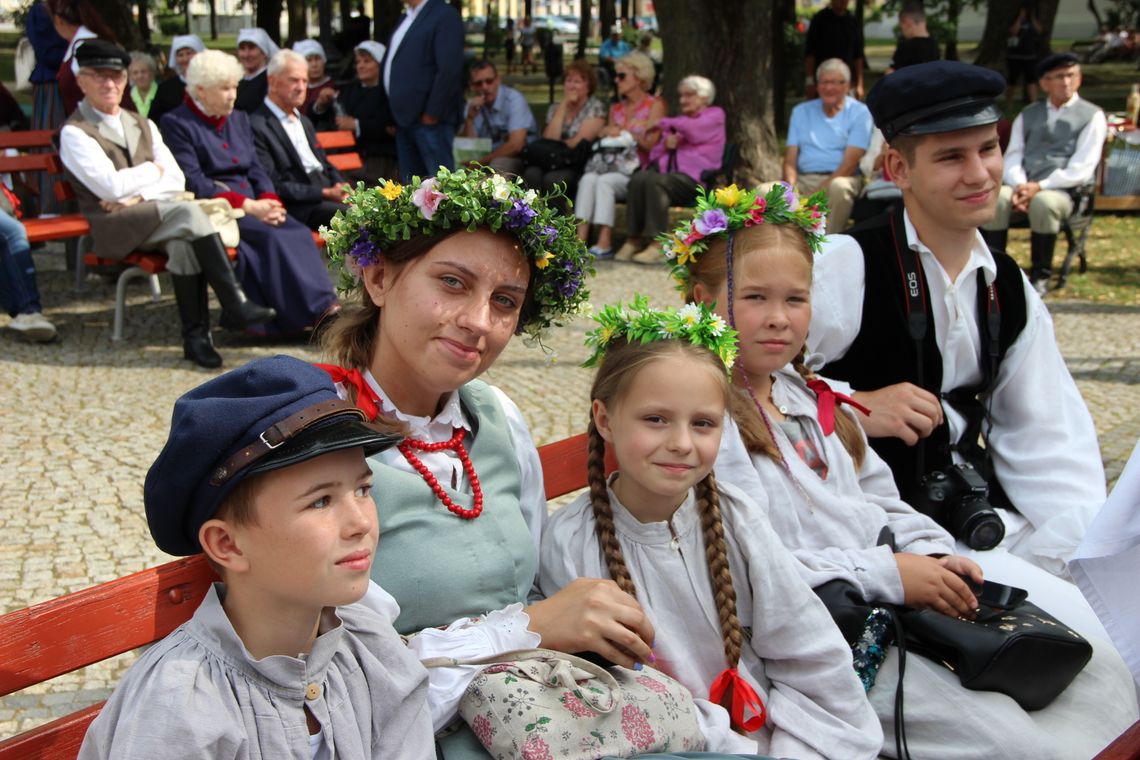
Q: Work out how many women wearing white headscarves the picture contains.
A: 4